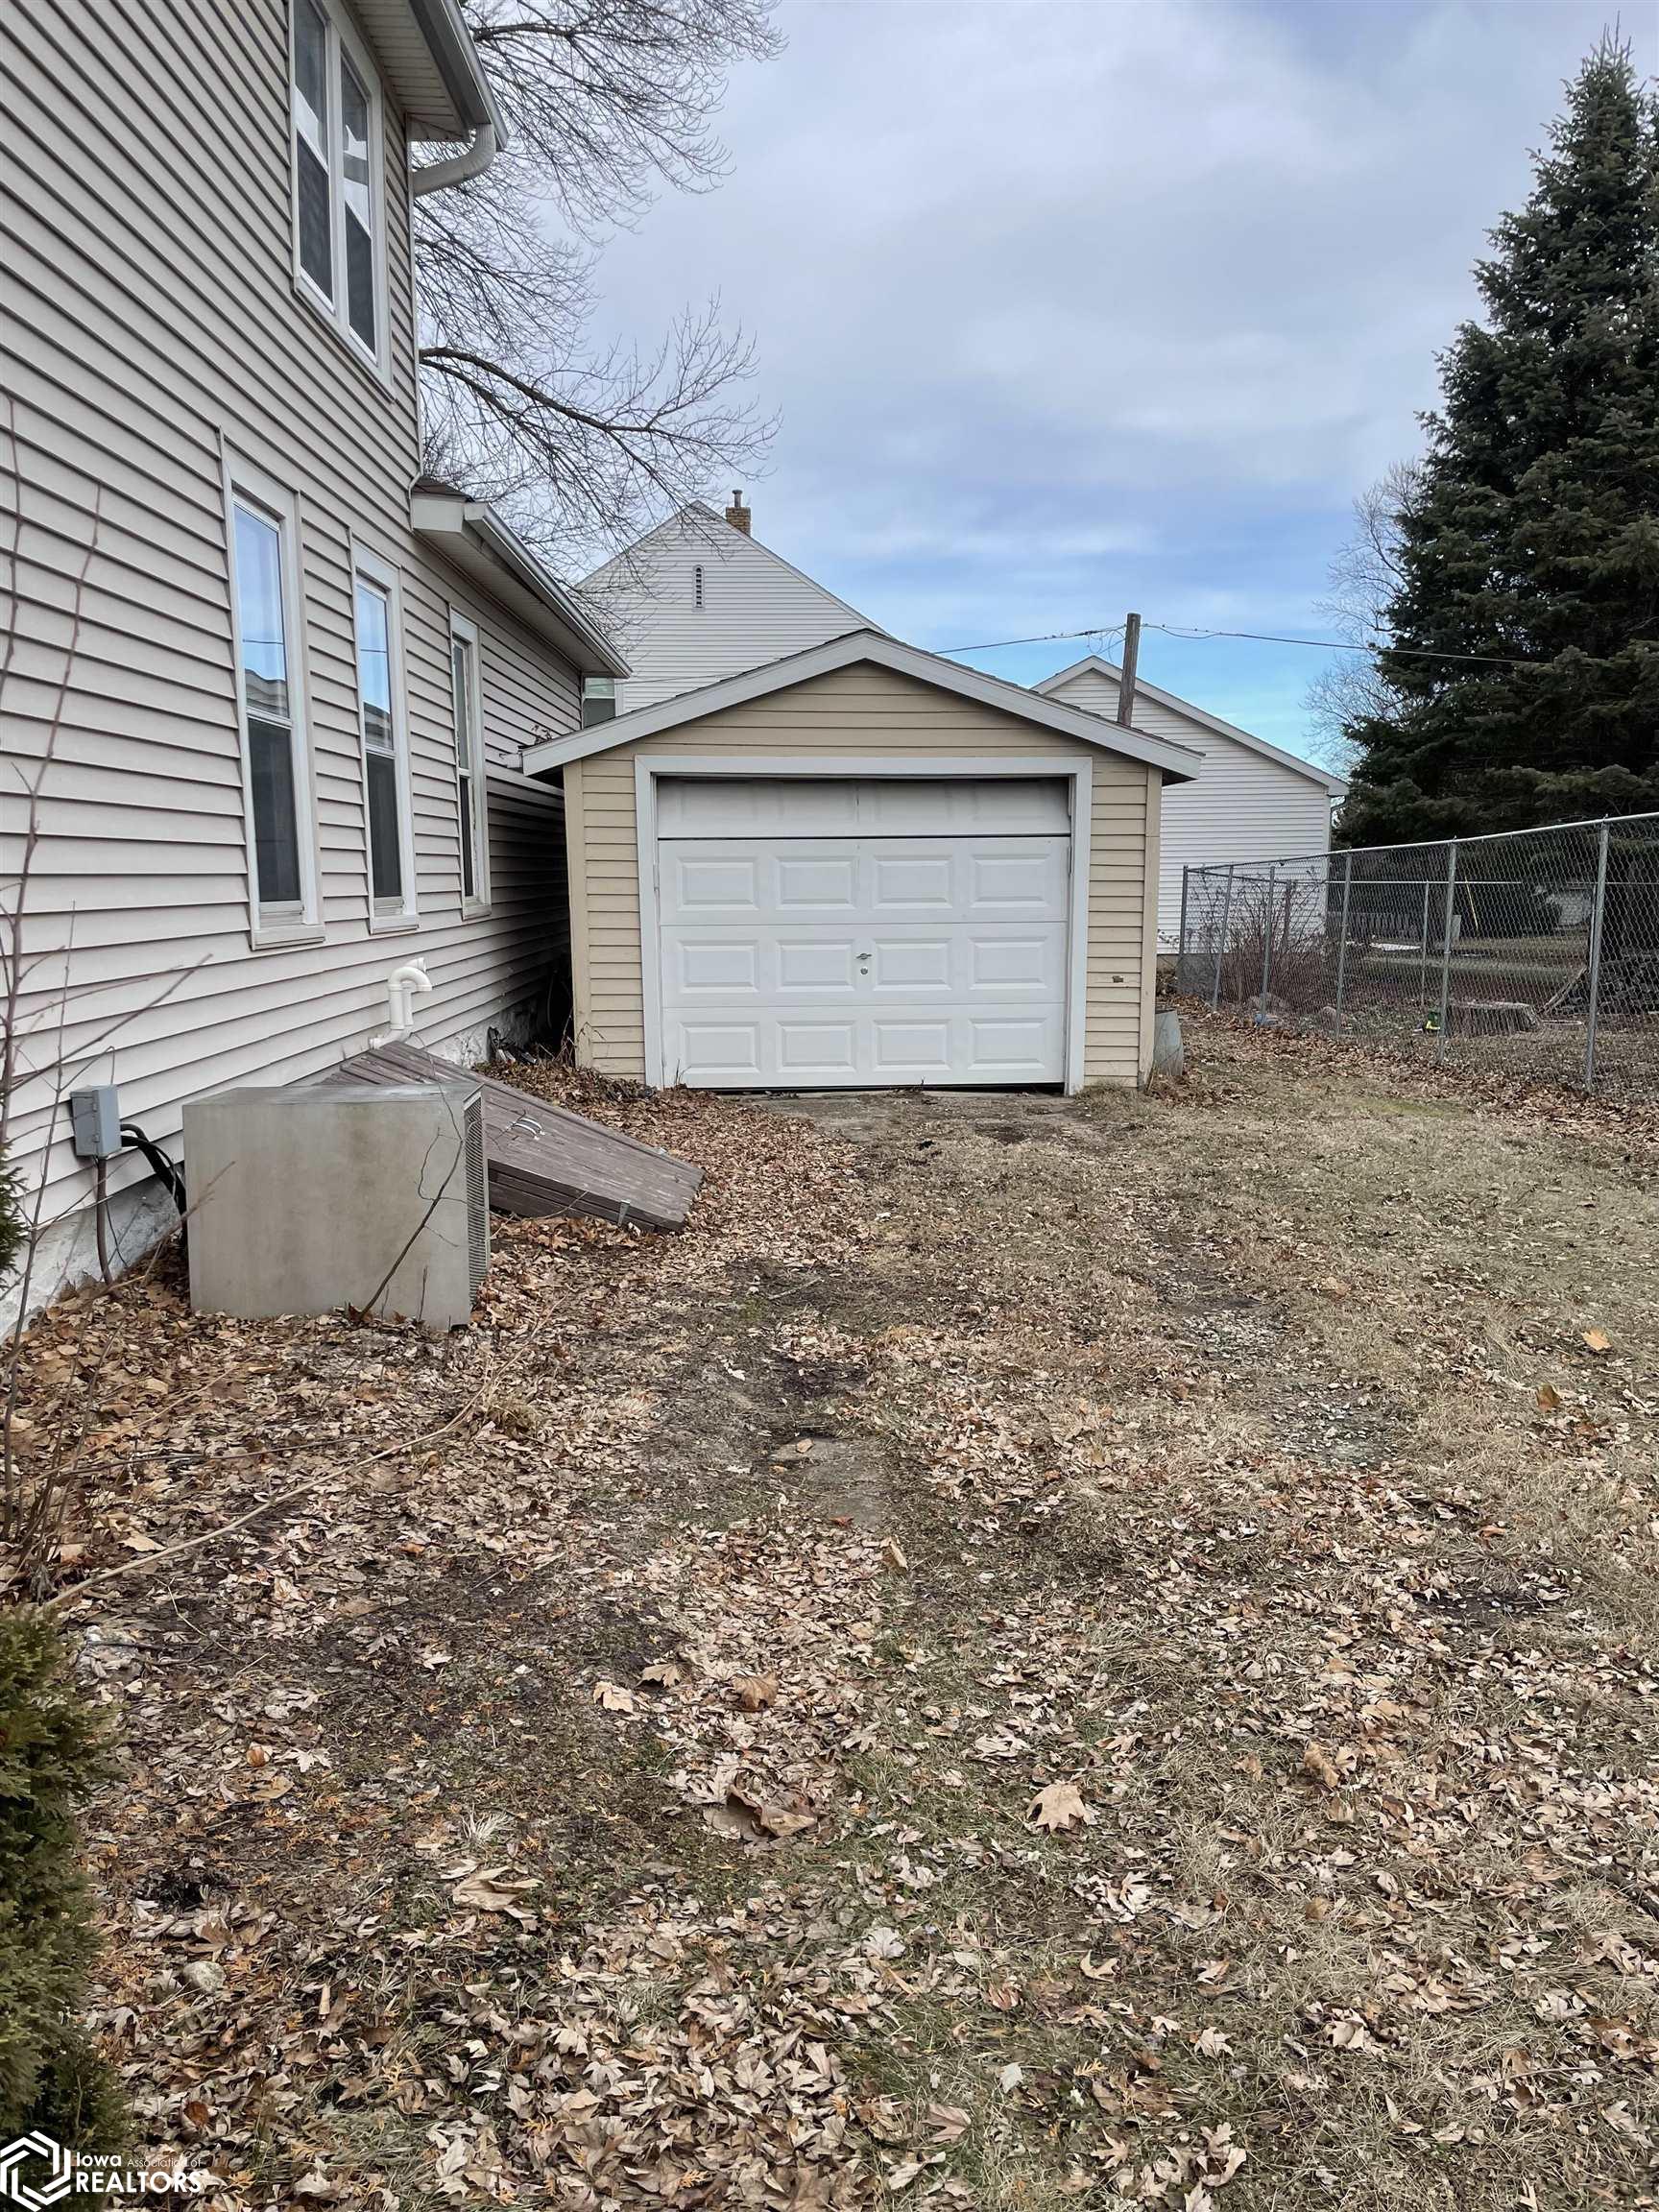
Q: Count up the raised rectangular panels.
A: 12